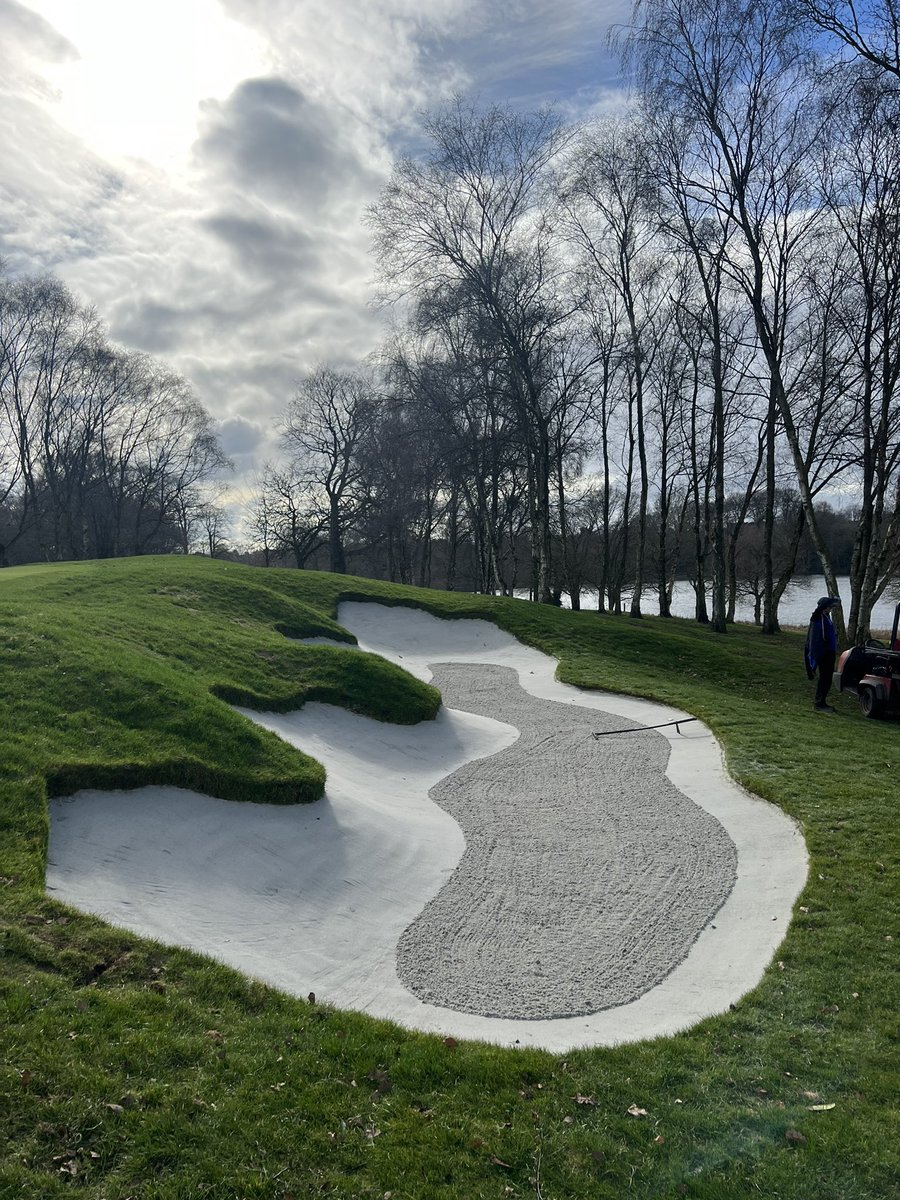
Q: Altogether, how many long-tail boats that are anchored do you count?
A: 0